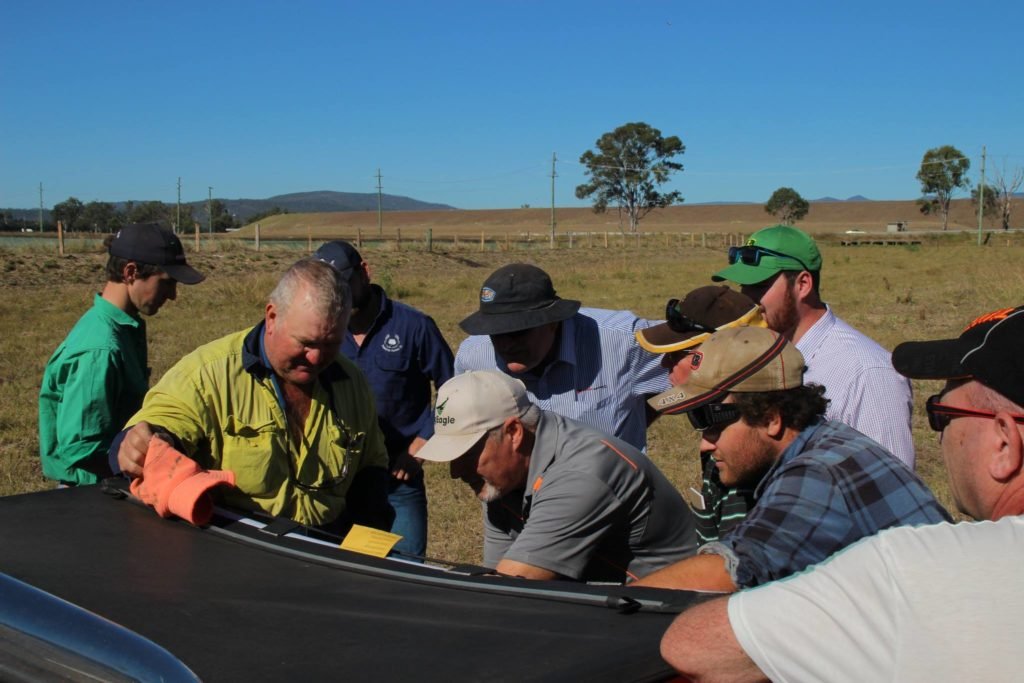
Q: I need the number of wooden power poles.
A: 6